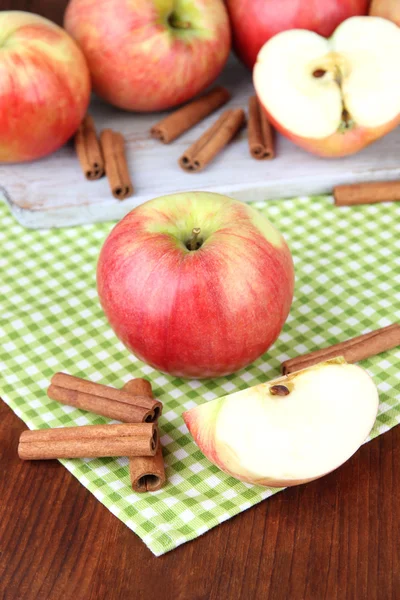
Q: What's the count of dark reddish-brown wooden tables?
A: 1